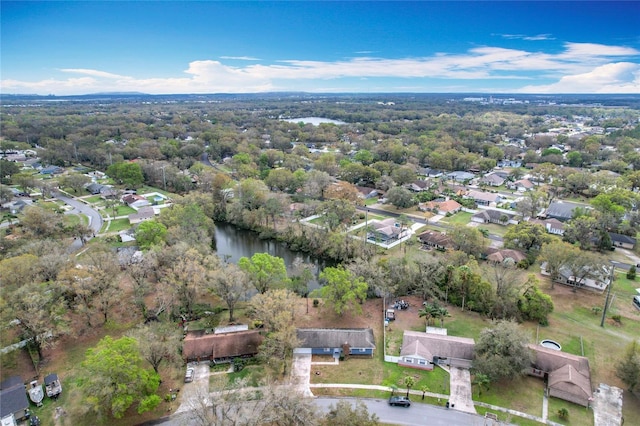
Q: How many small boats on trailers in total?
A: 2